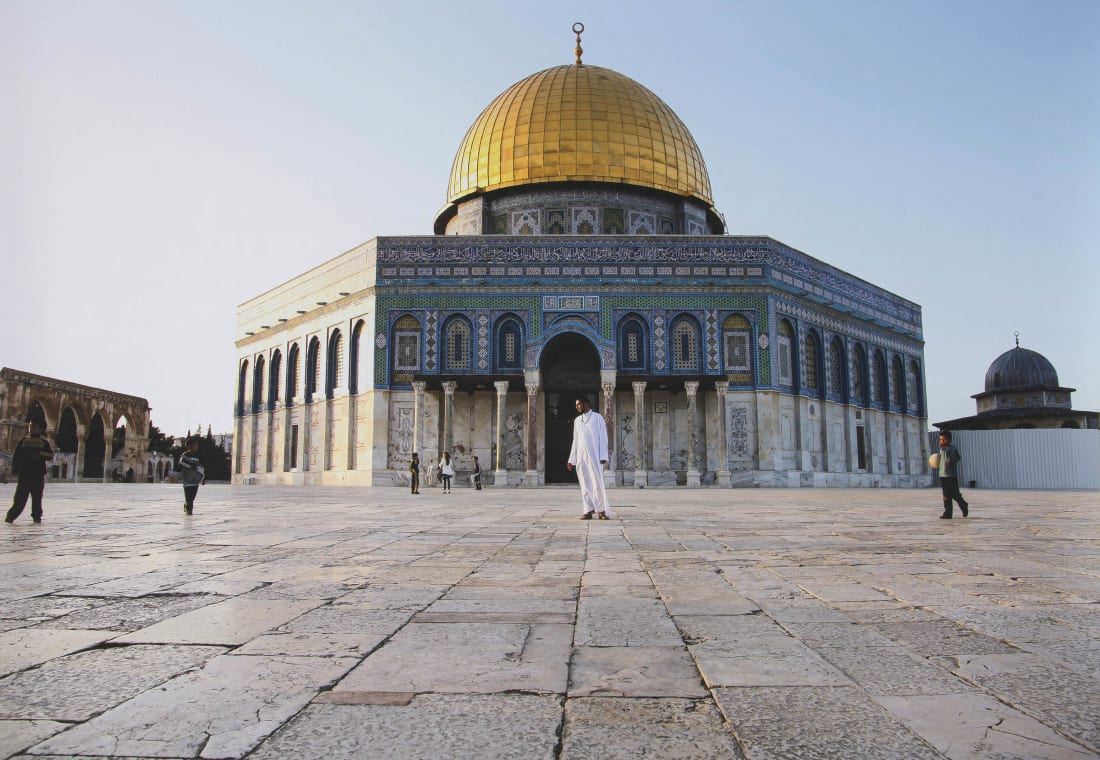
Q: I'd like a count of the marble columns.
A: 8